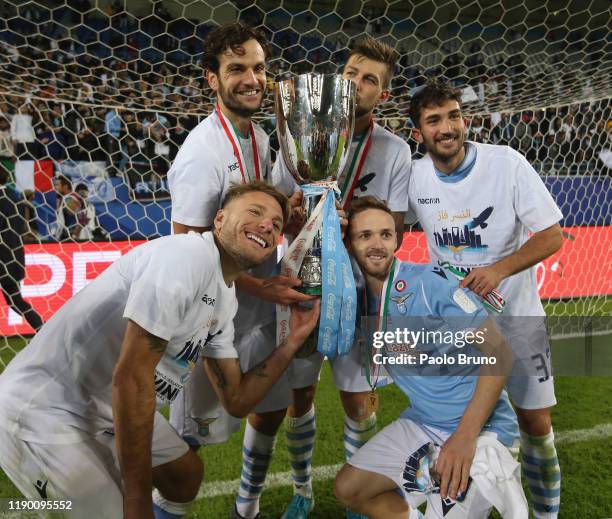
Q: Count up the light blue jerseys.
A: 1